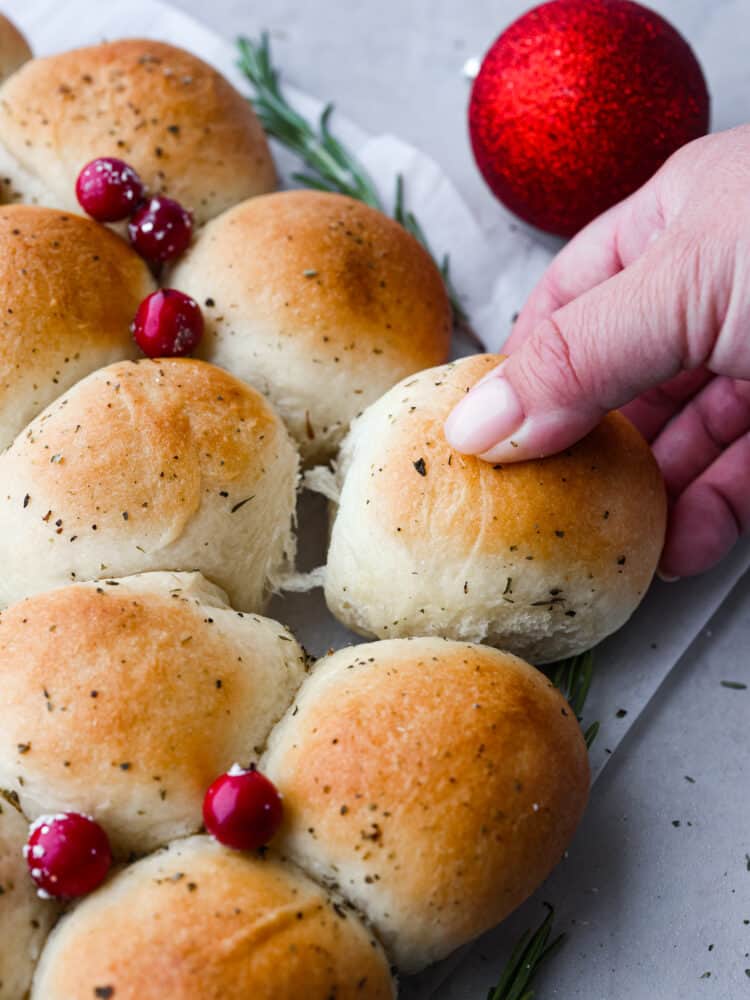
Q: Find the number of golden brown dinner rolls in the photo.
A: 10